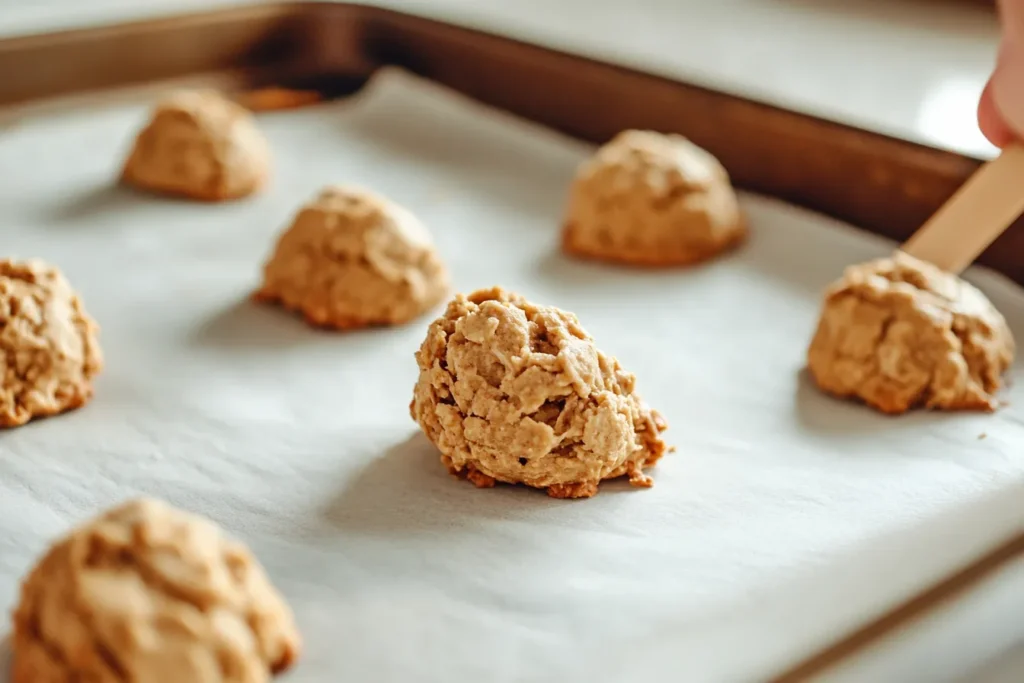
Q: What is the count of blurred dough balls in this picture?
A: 6